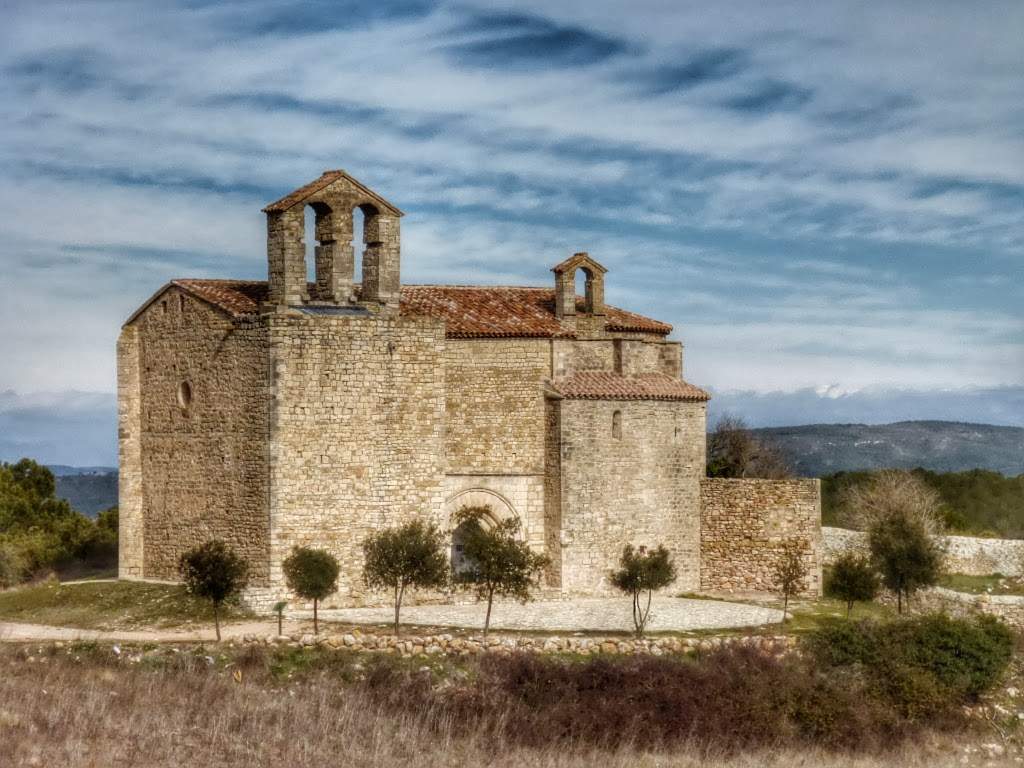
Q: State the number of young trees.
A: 8